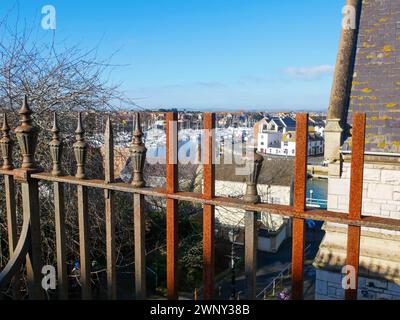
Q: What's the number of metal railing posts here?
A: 11